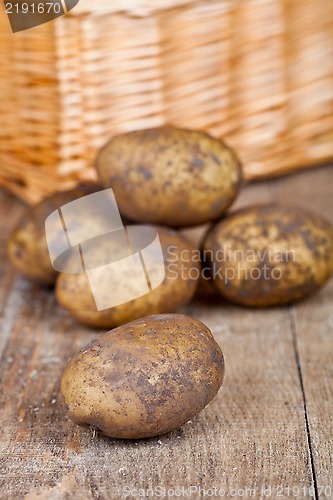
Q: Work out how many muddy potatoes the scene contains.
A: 5